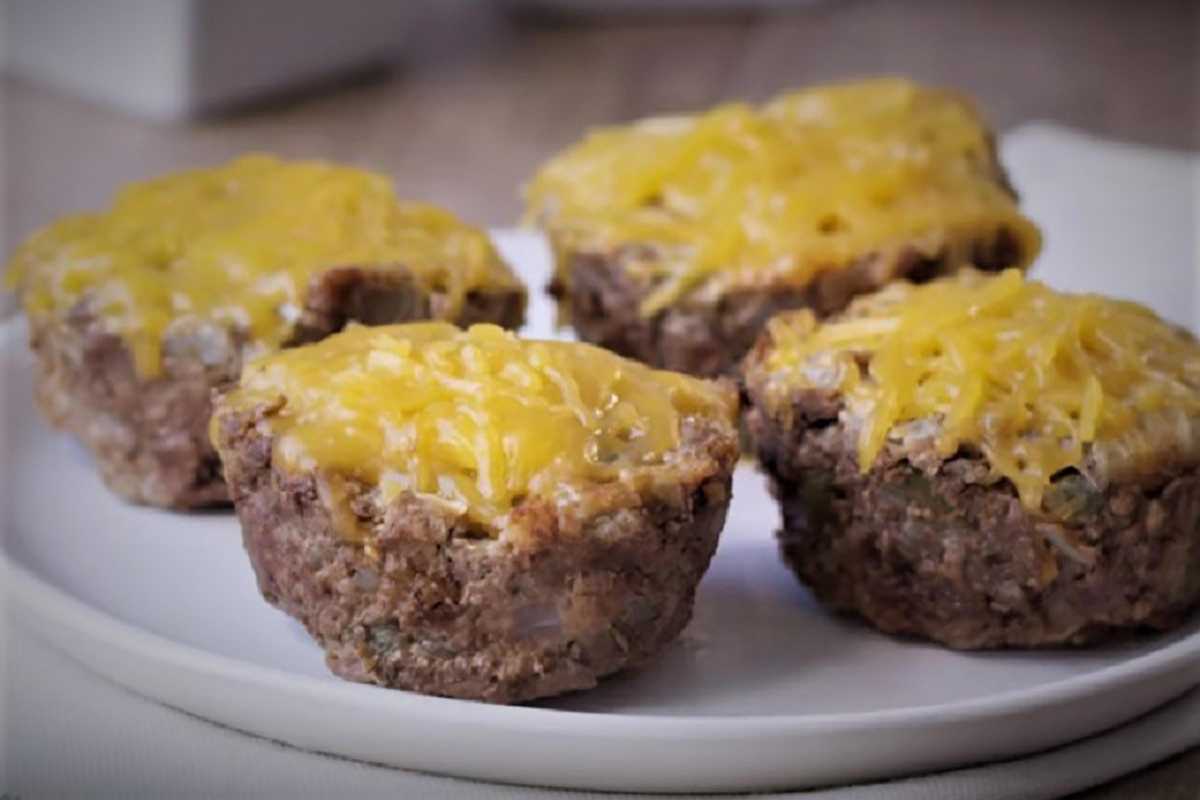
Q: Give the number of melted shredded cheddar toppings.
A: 4